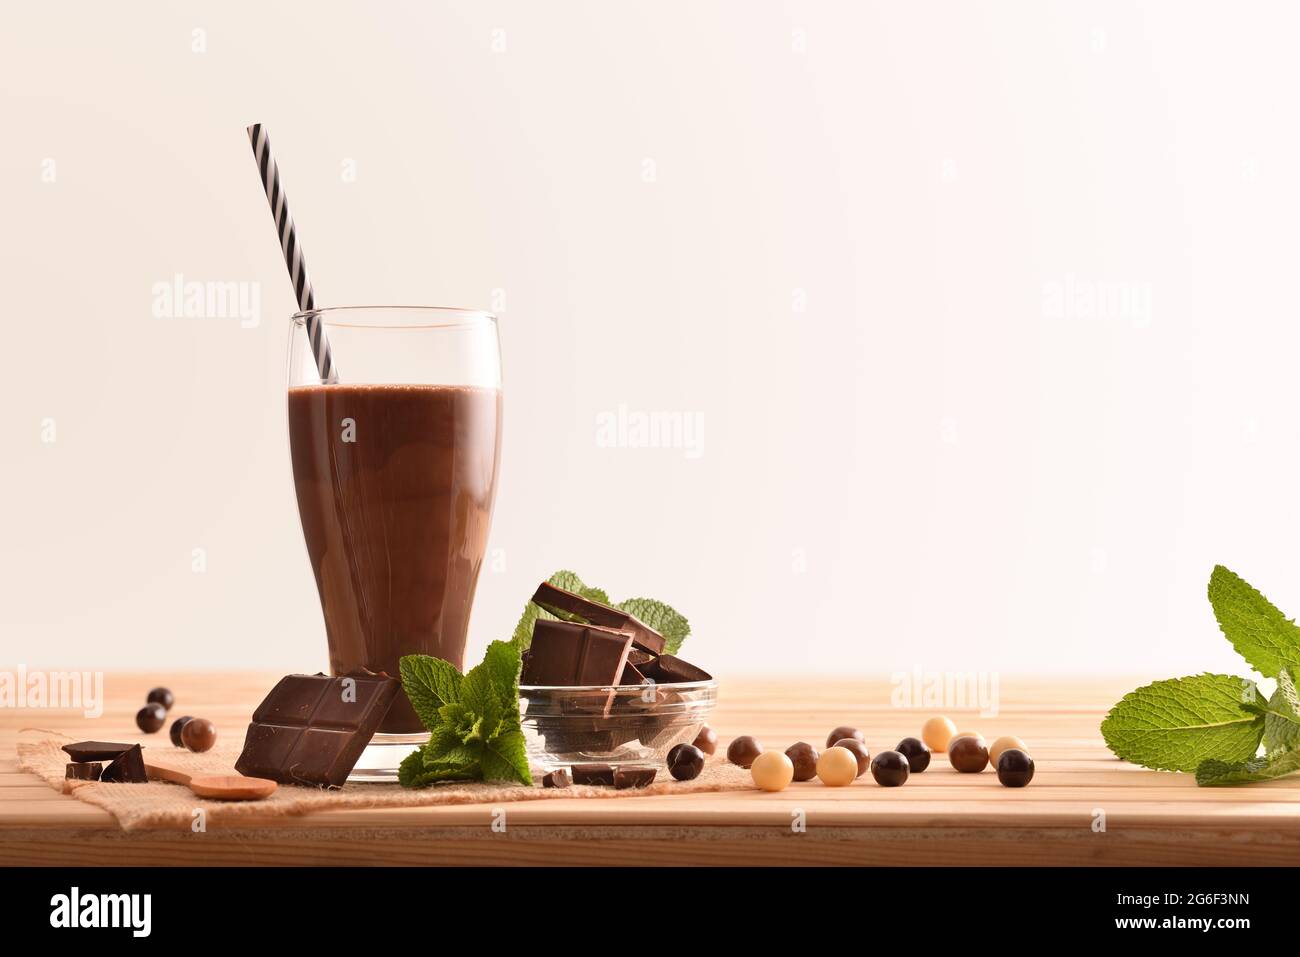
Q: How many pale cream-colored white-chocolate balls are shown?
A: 5